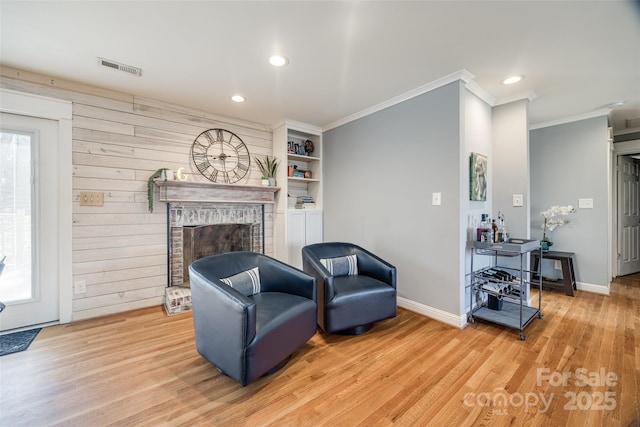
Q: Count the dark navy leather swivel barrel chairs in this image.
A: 2